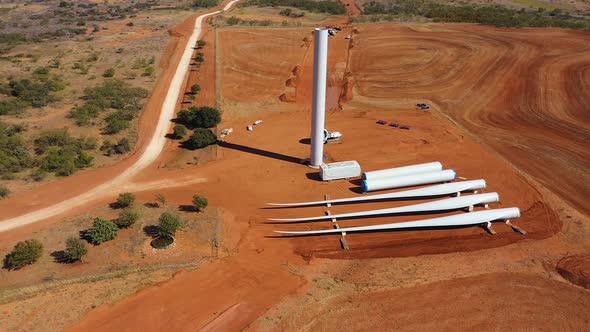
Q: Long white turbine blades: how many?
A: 3